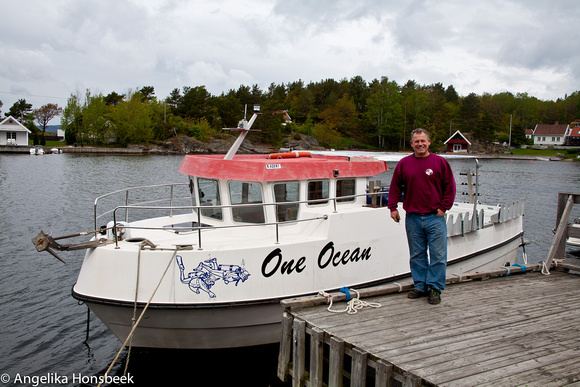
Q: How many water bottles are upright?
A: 0